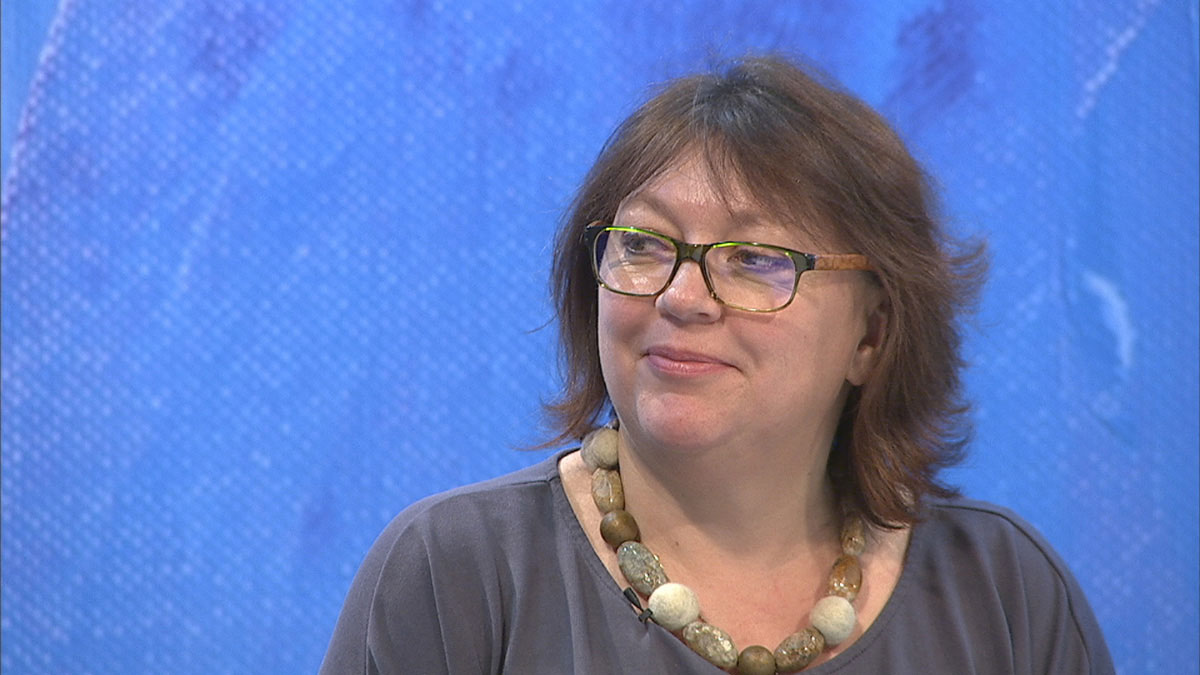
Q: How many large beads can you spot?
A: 11